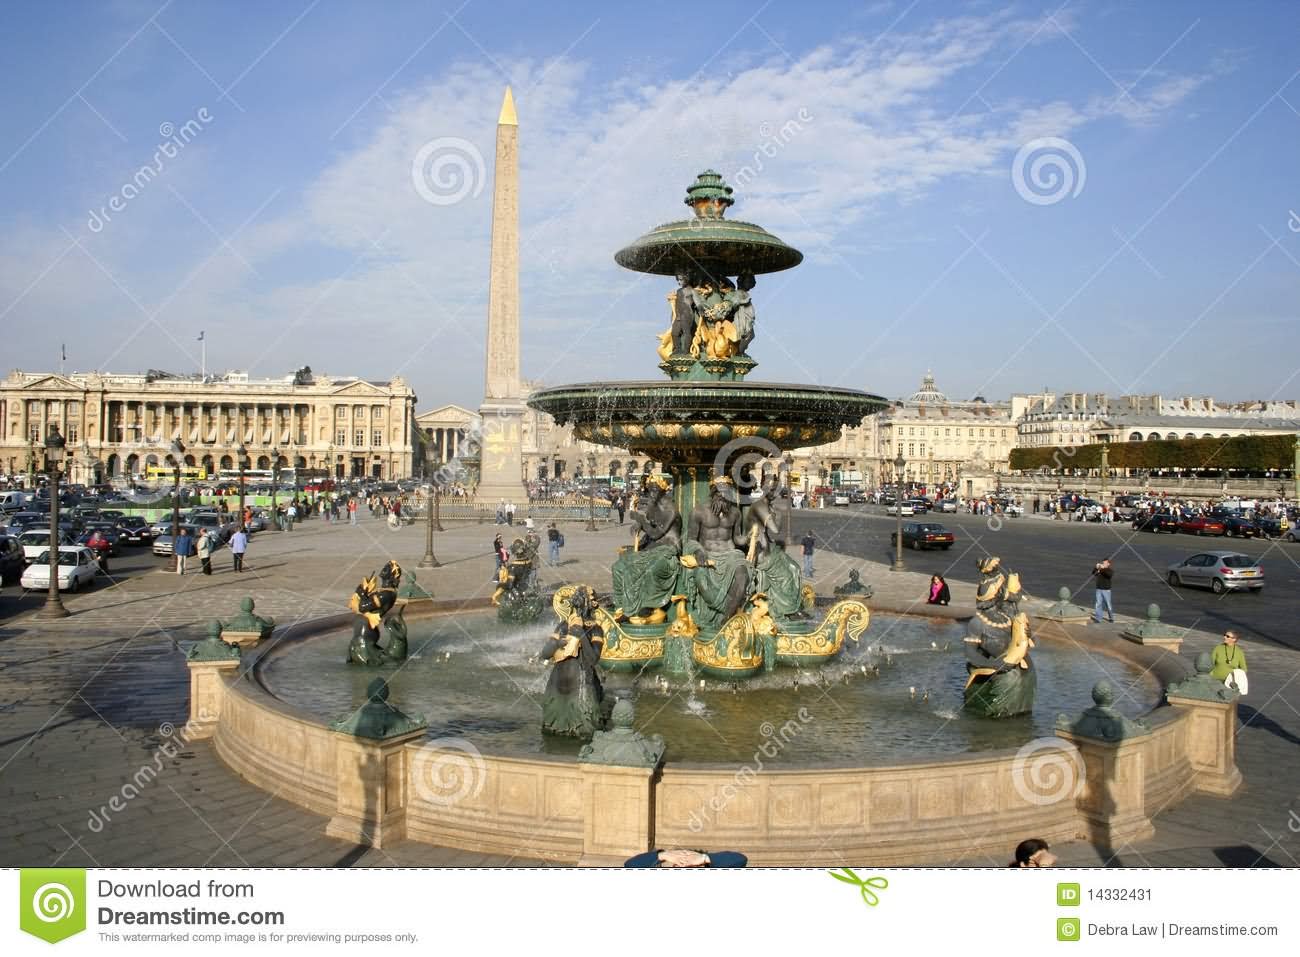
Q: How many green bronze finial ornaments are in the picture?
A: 10